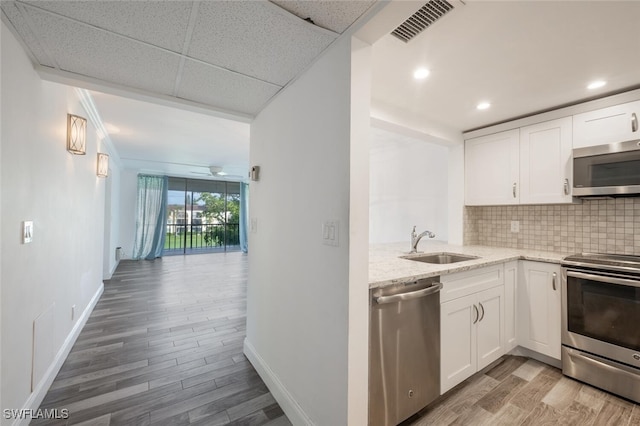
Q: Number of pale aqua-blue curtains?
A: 2